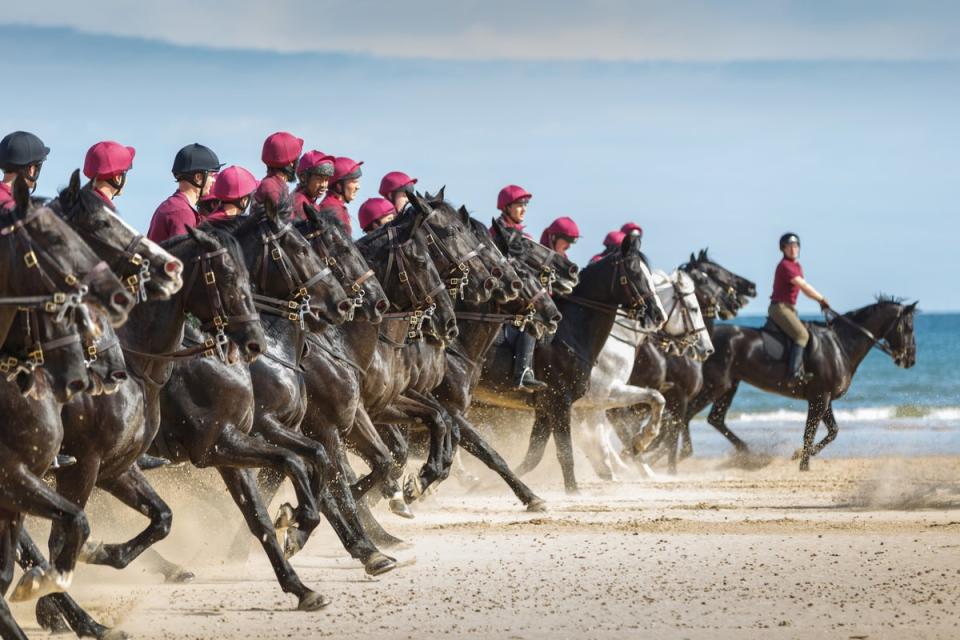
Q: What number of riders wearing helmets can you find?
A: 15